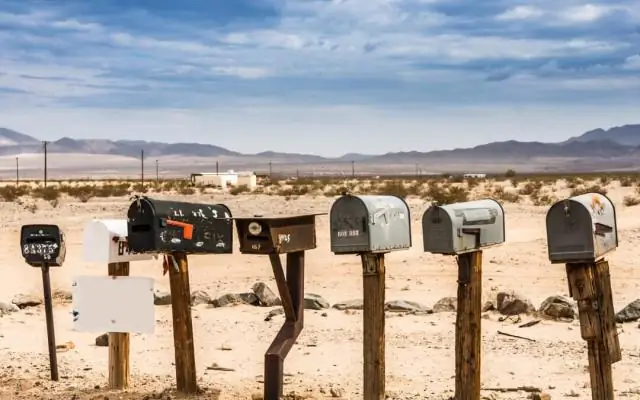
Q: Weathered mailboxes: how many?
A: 7